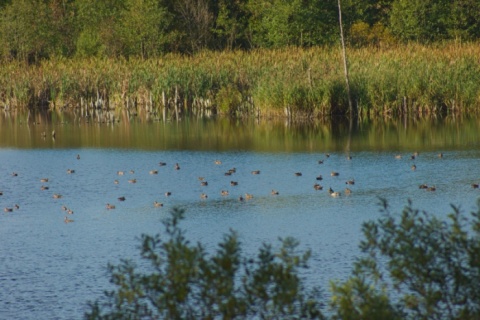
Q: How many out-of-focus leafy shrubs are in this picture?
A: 2